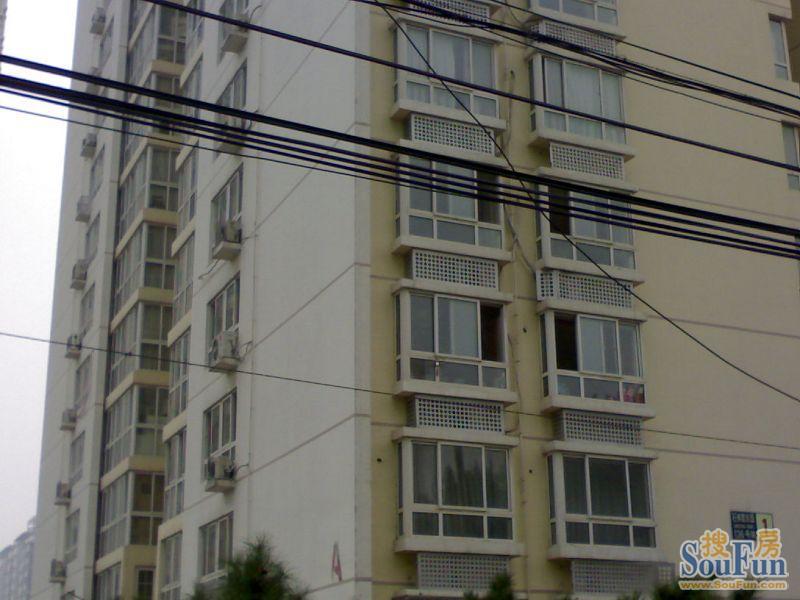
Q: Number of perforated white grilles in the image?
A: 10